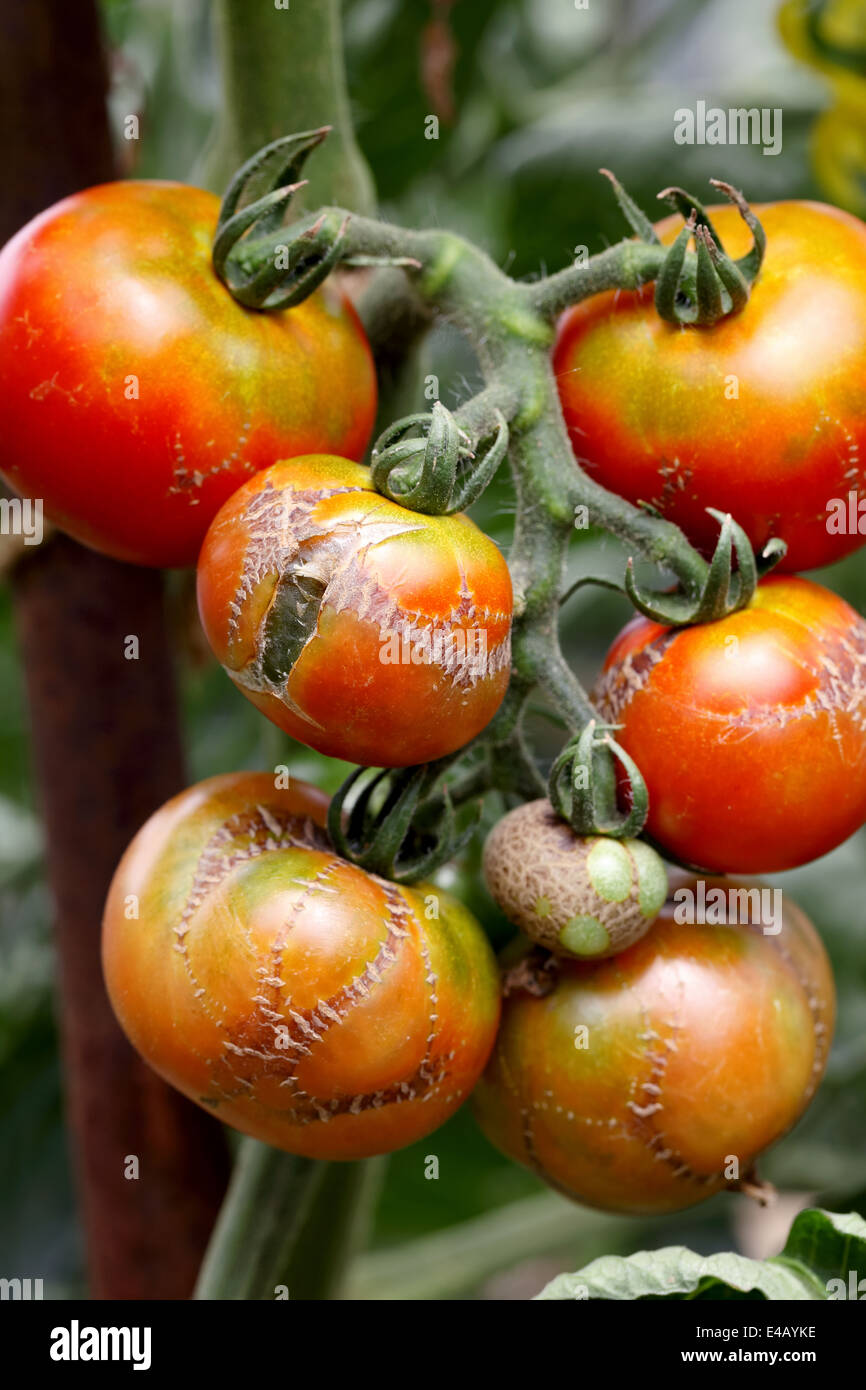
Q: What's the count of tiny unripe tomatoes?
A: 1